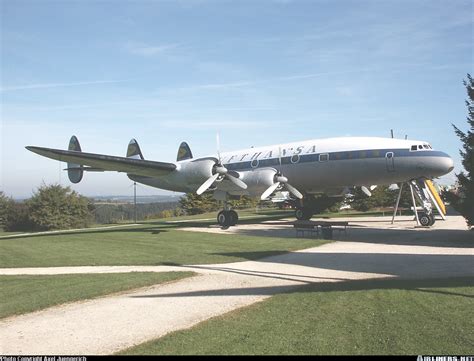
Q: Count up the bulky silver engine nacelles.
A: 2